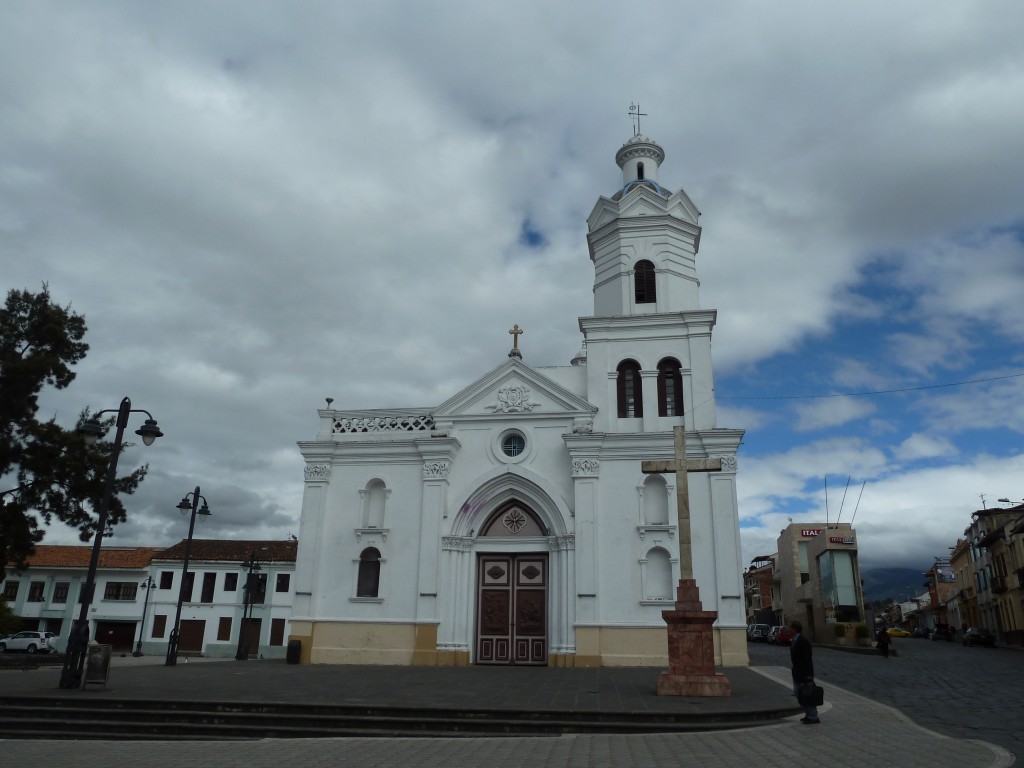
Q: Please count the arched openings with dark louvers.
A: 3